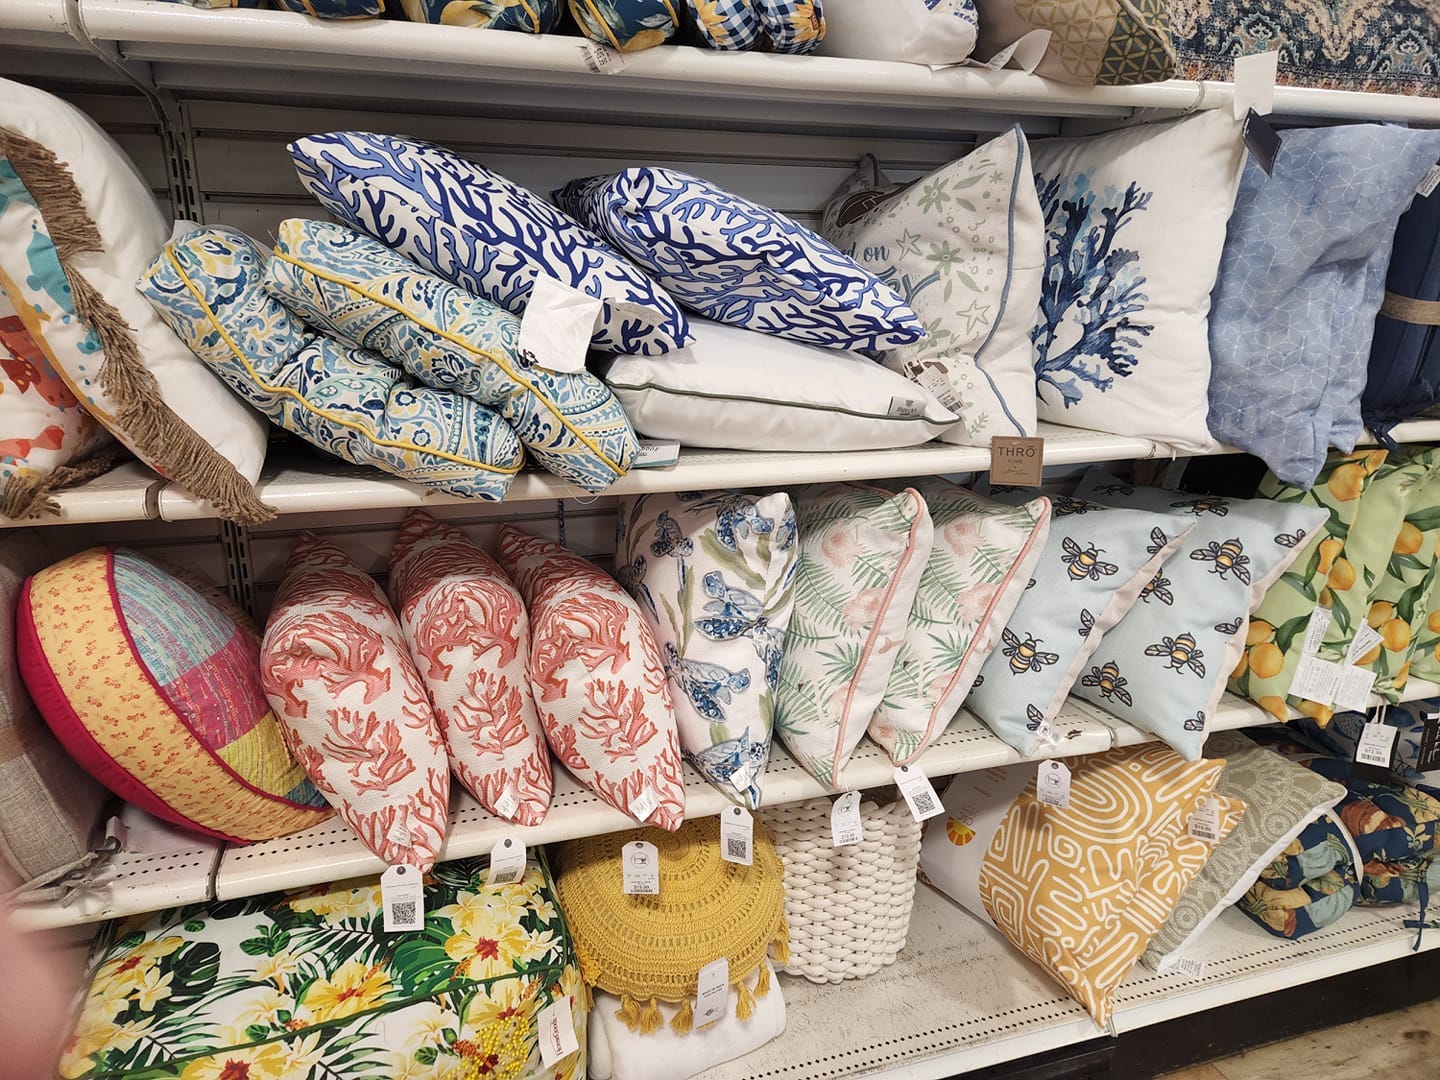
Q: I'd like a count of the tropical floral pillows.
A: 1